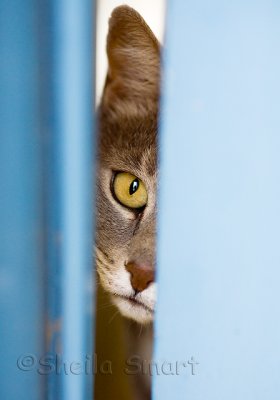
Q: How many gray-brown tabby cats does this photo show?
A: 1